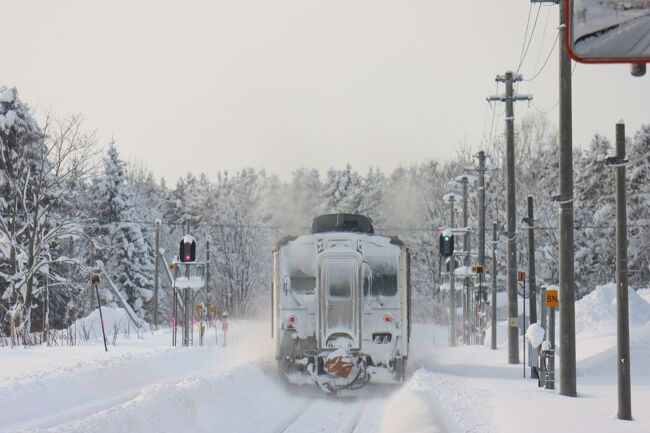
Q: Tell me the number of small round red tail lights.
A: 2